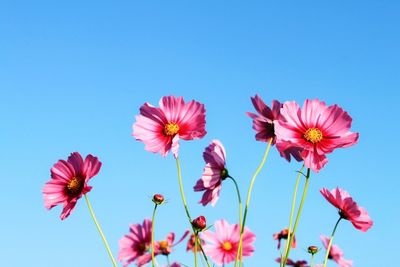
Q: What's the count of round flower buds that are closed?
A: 3